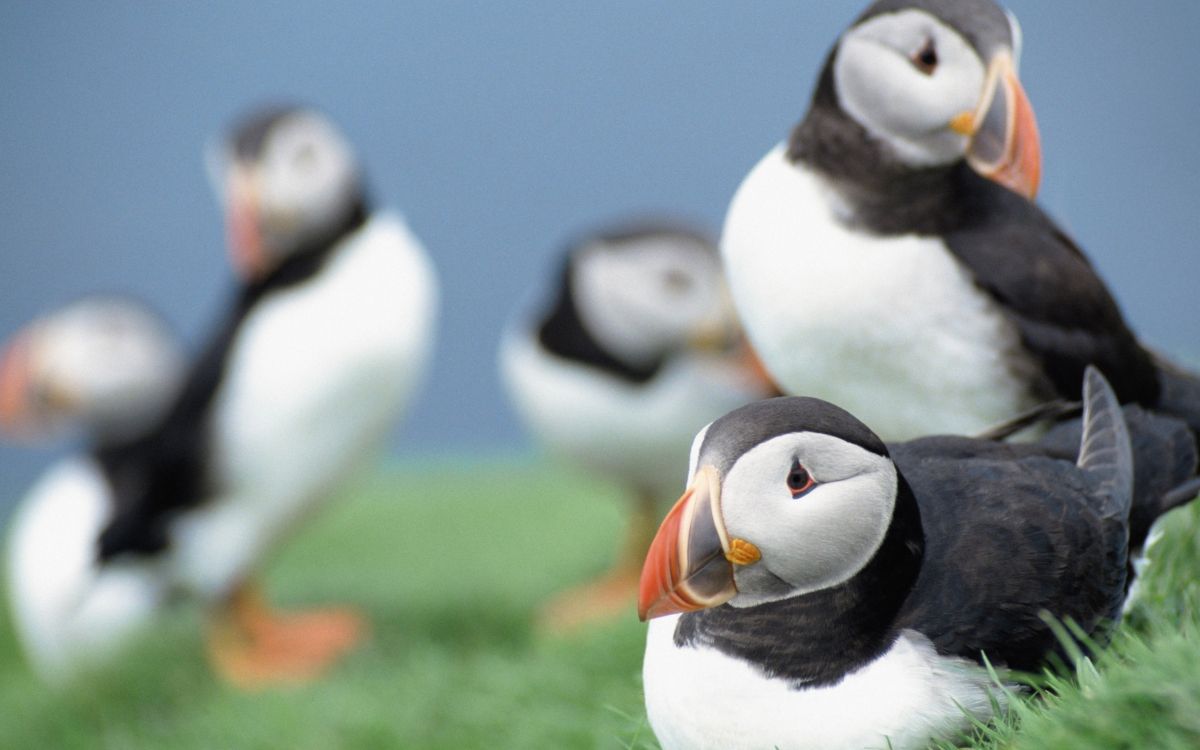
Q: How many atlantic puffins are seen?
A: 5